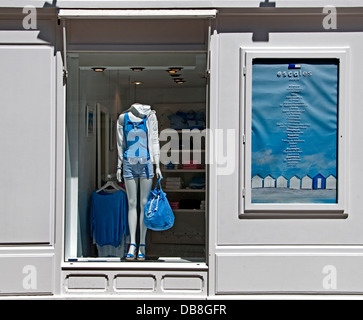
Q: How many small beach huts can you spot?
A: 7